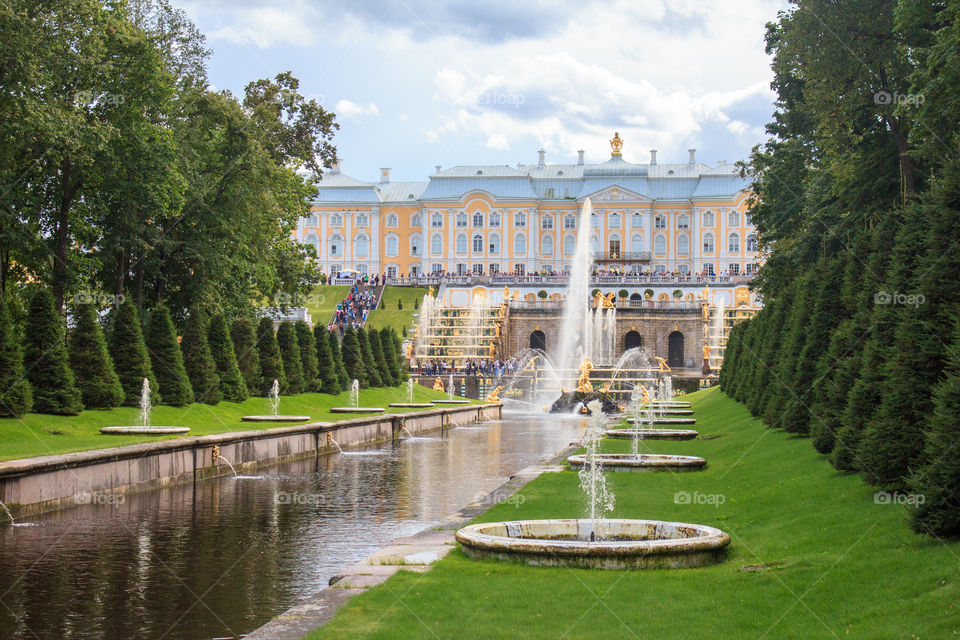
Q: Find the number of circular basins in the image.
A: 12